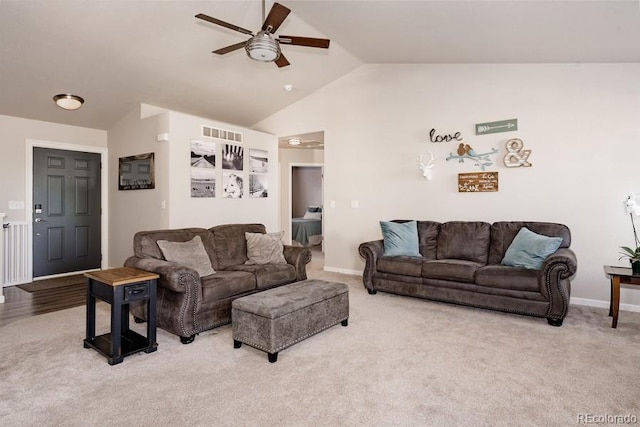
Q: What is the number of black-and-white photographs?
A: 6